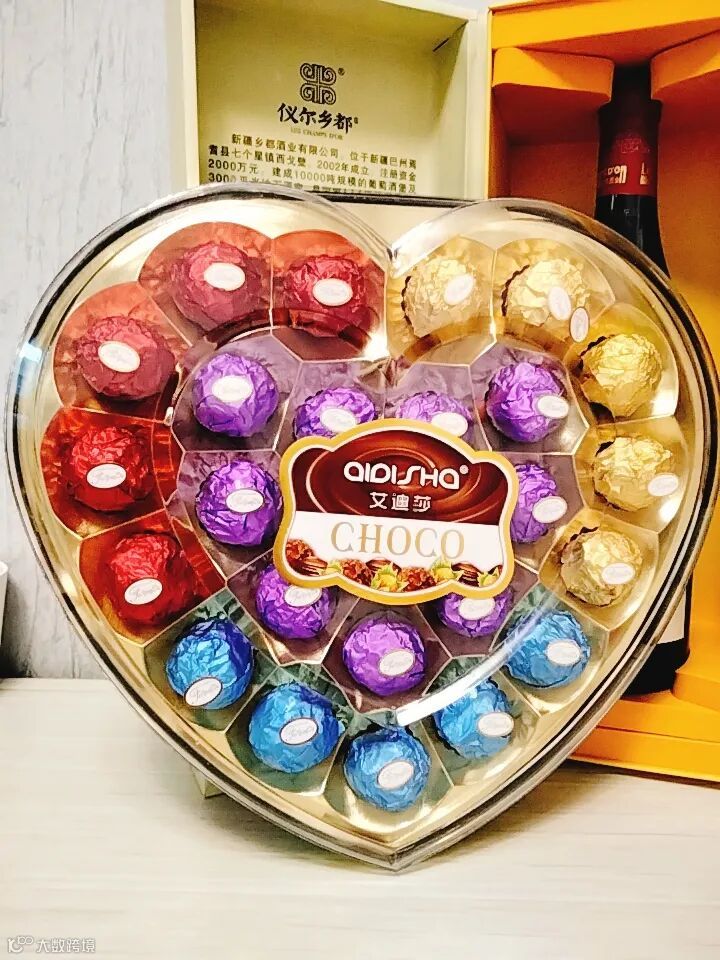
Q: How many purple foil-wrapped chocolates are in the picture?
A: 9